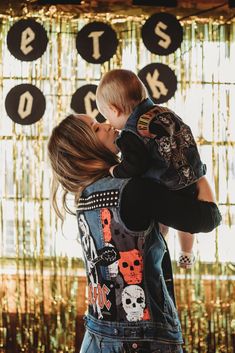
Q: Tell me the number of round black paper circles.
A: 6